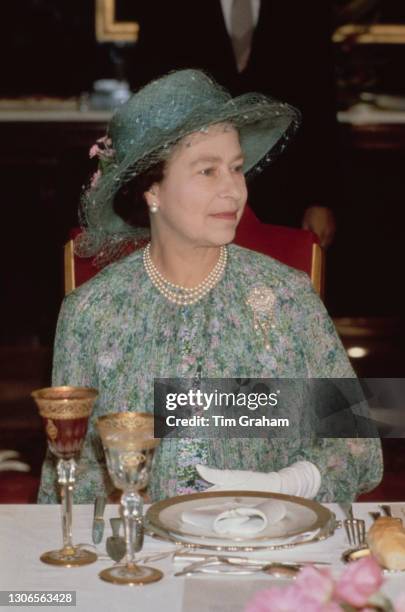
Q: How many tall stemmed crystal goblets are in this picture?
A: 2